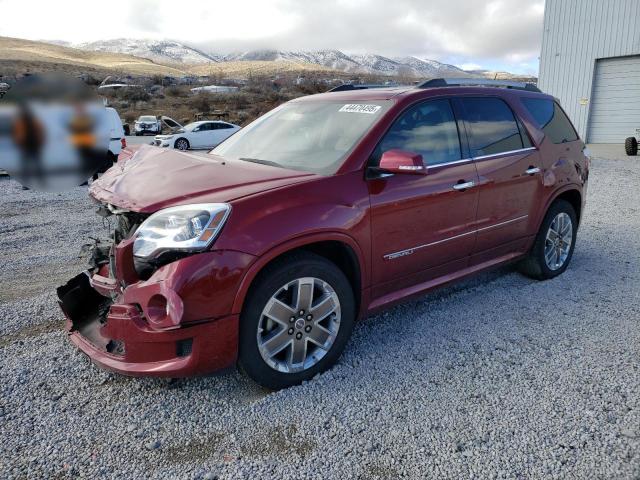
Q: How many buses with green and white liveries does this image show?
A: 0